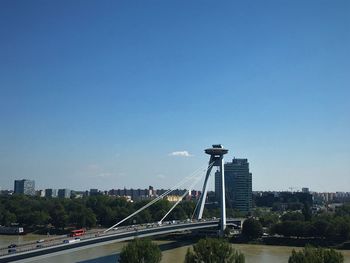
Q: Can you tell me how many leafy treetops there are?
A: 3